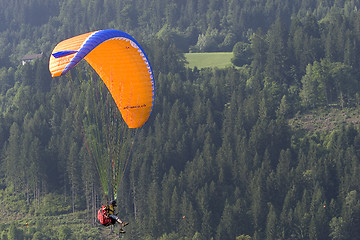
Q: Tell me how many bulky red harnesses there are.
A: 1